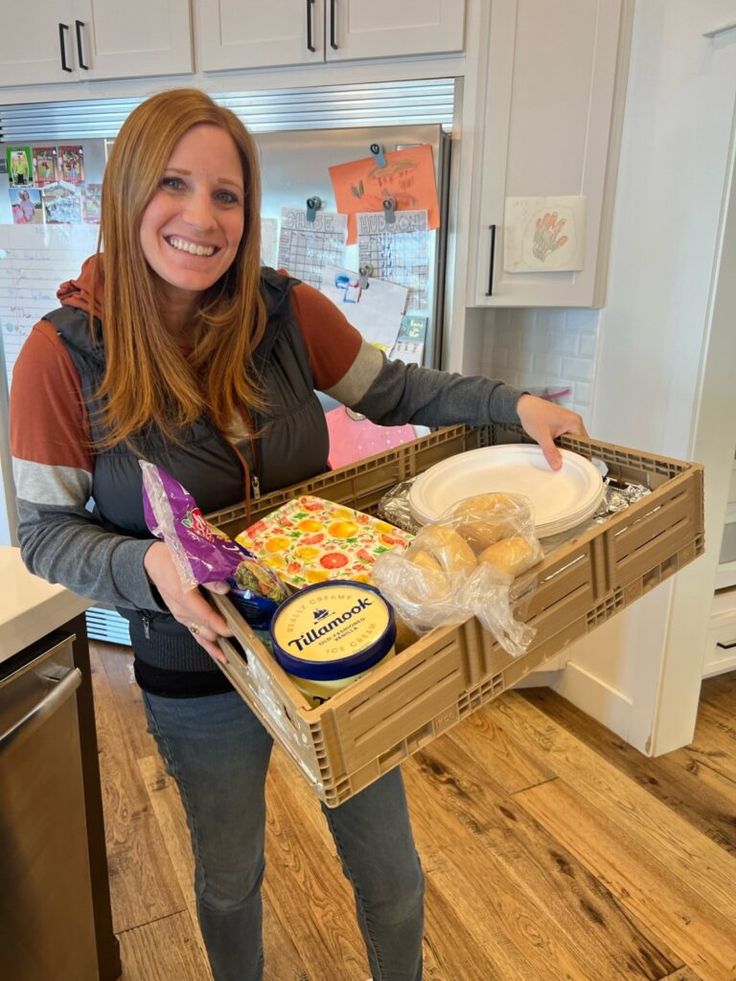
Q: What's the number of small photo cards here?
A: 6